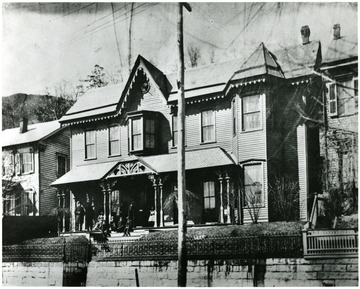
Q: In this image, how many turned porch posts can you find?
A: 8